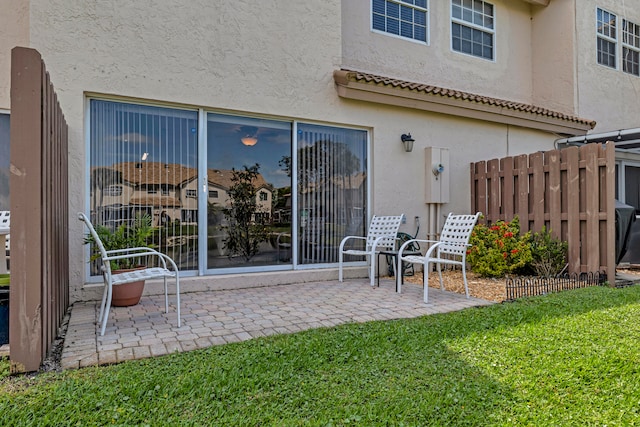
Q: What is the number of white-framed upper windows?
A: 4